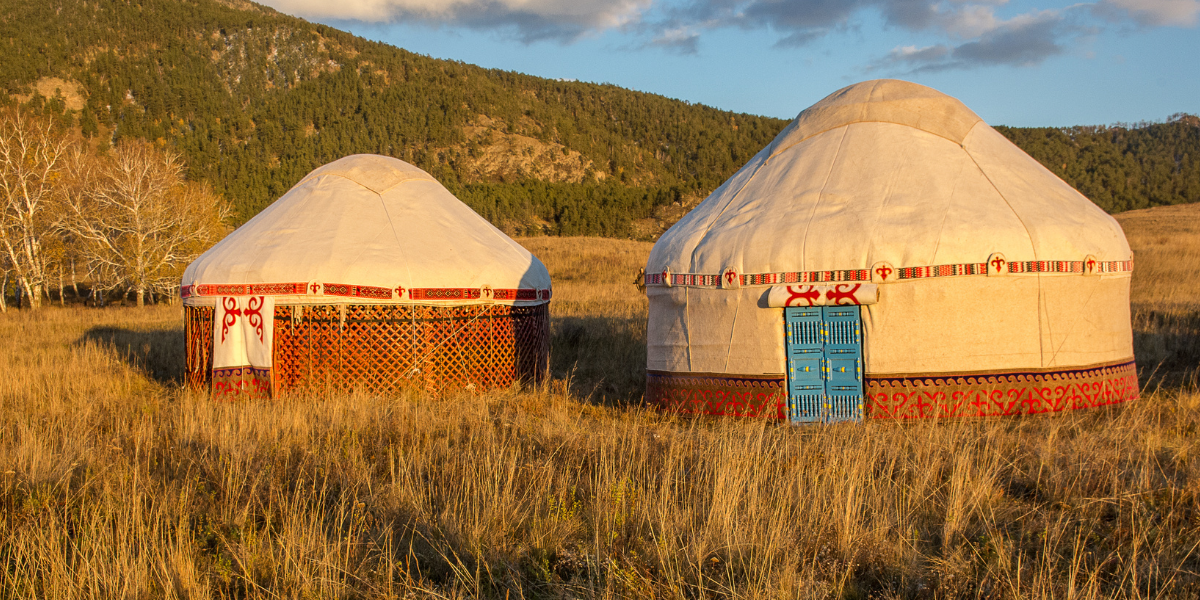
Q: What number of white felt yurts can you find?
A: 2